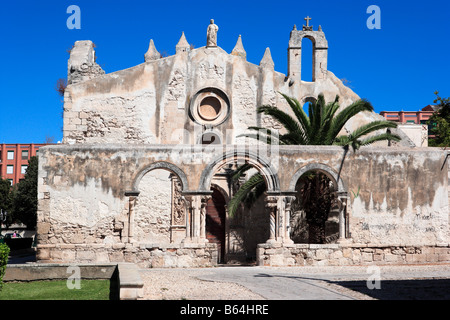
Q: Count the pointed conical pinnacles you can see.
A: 4